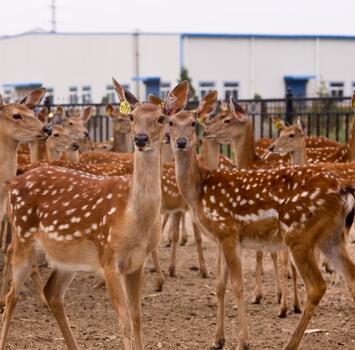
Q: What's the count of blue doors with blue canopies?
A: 2